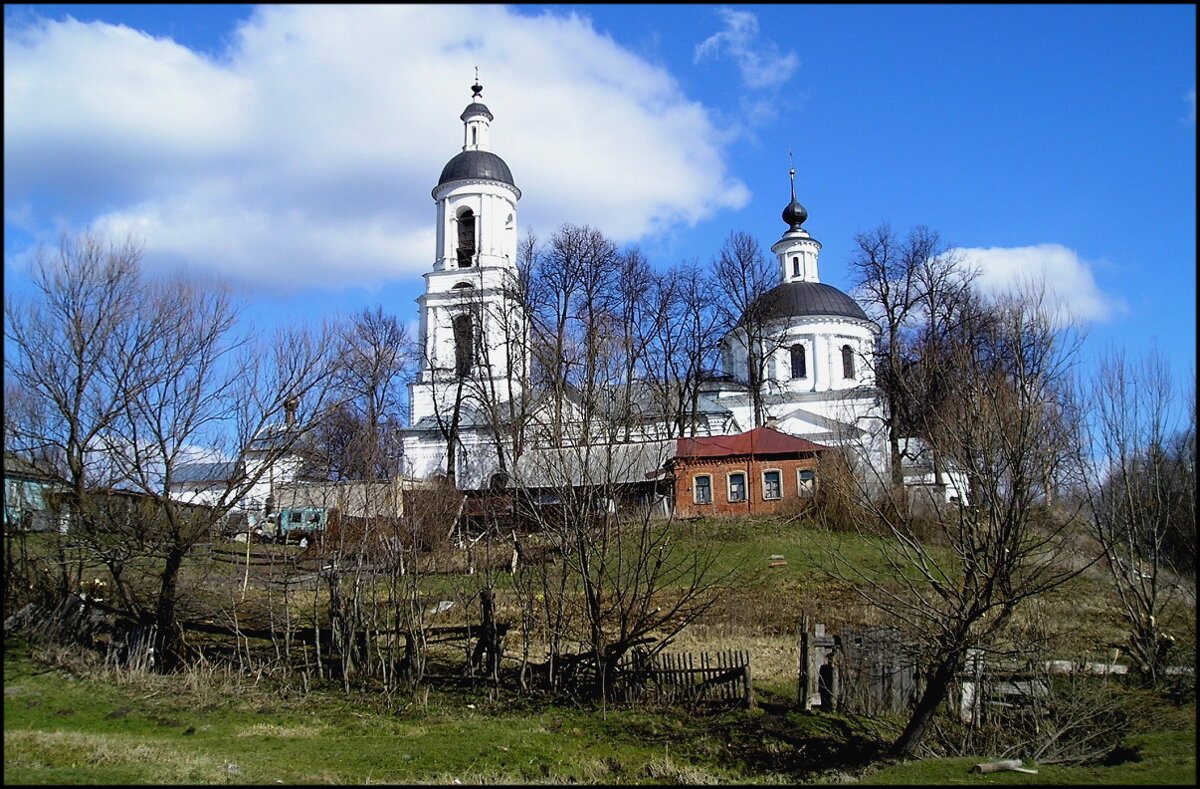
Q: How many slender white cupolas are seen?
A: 2